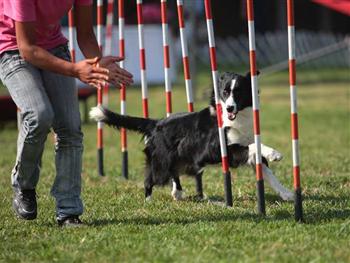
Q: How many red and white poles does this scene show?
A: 10